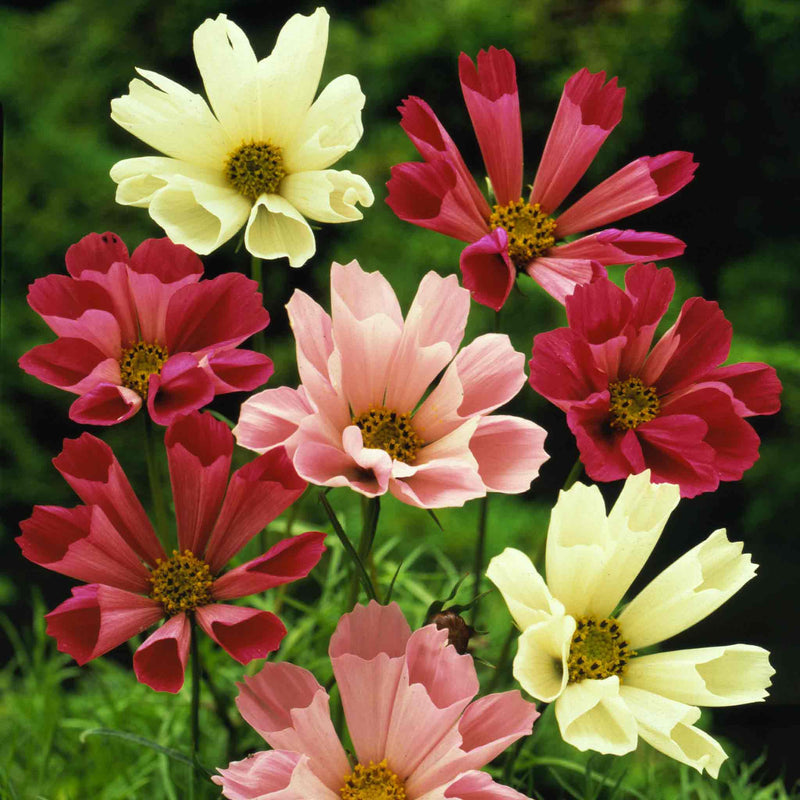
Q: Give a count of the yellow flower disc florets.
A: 8